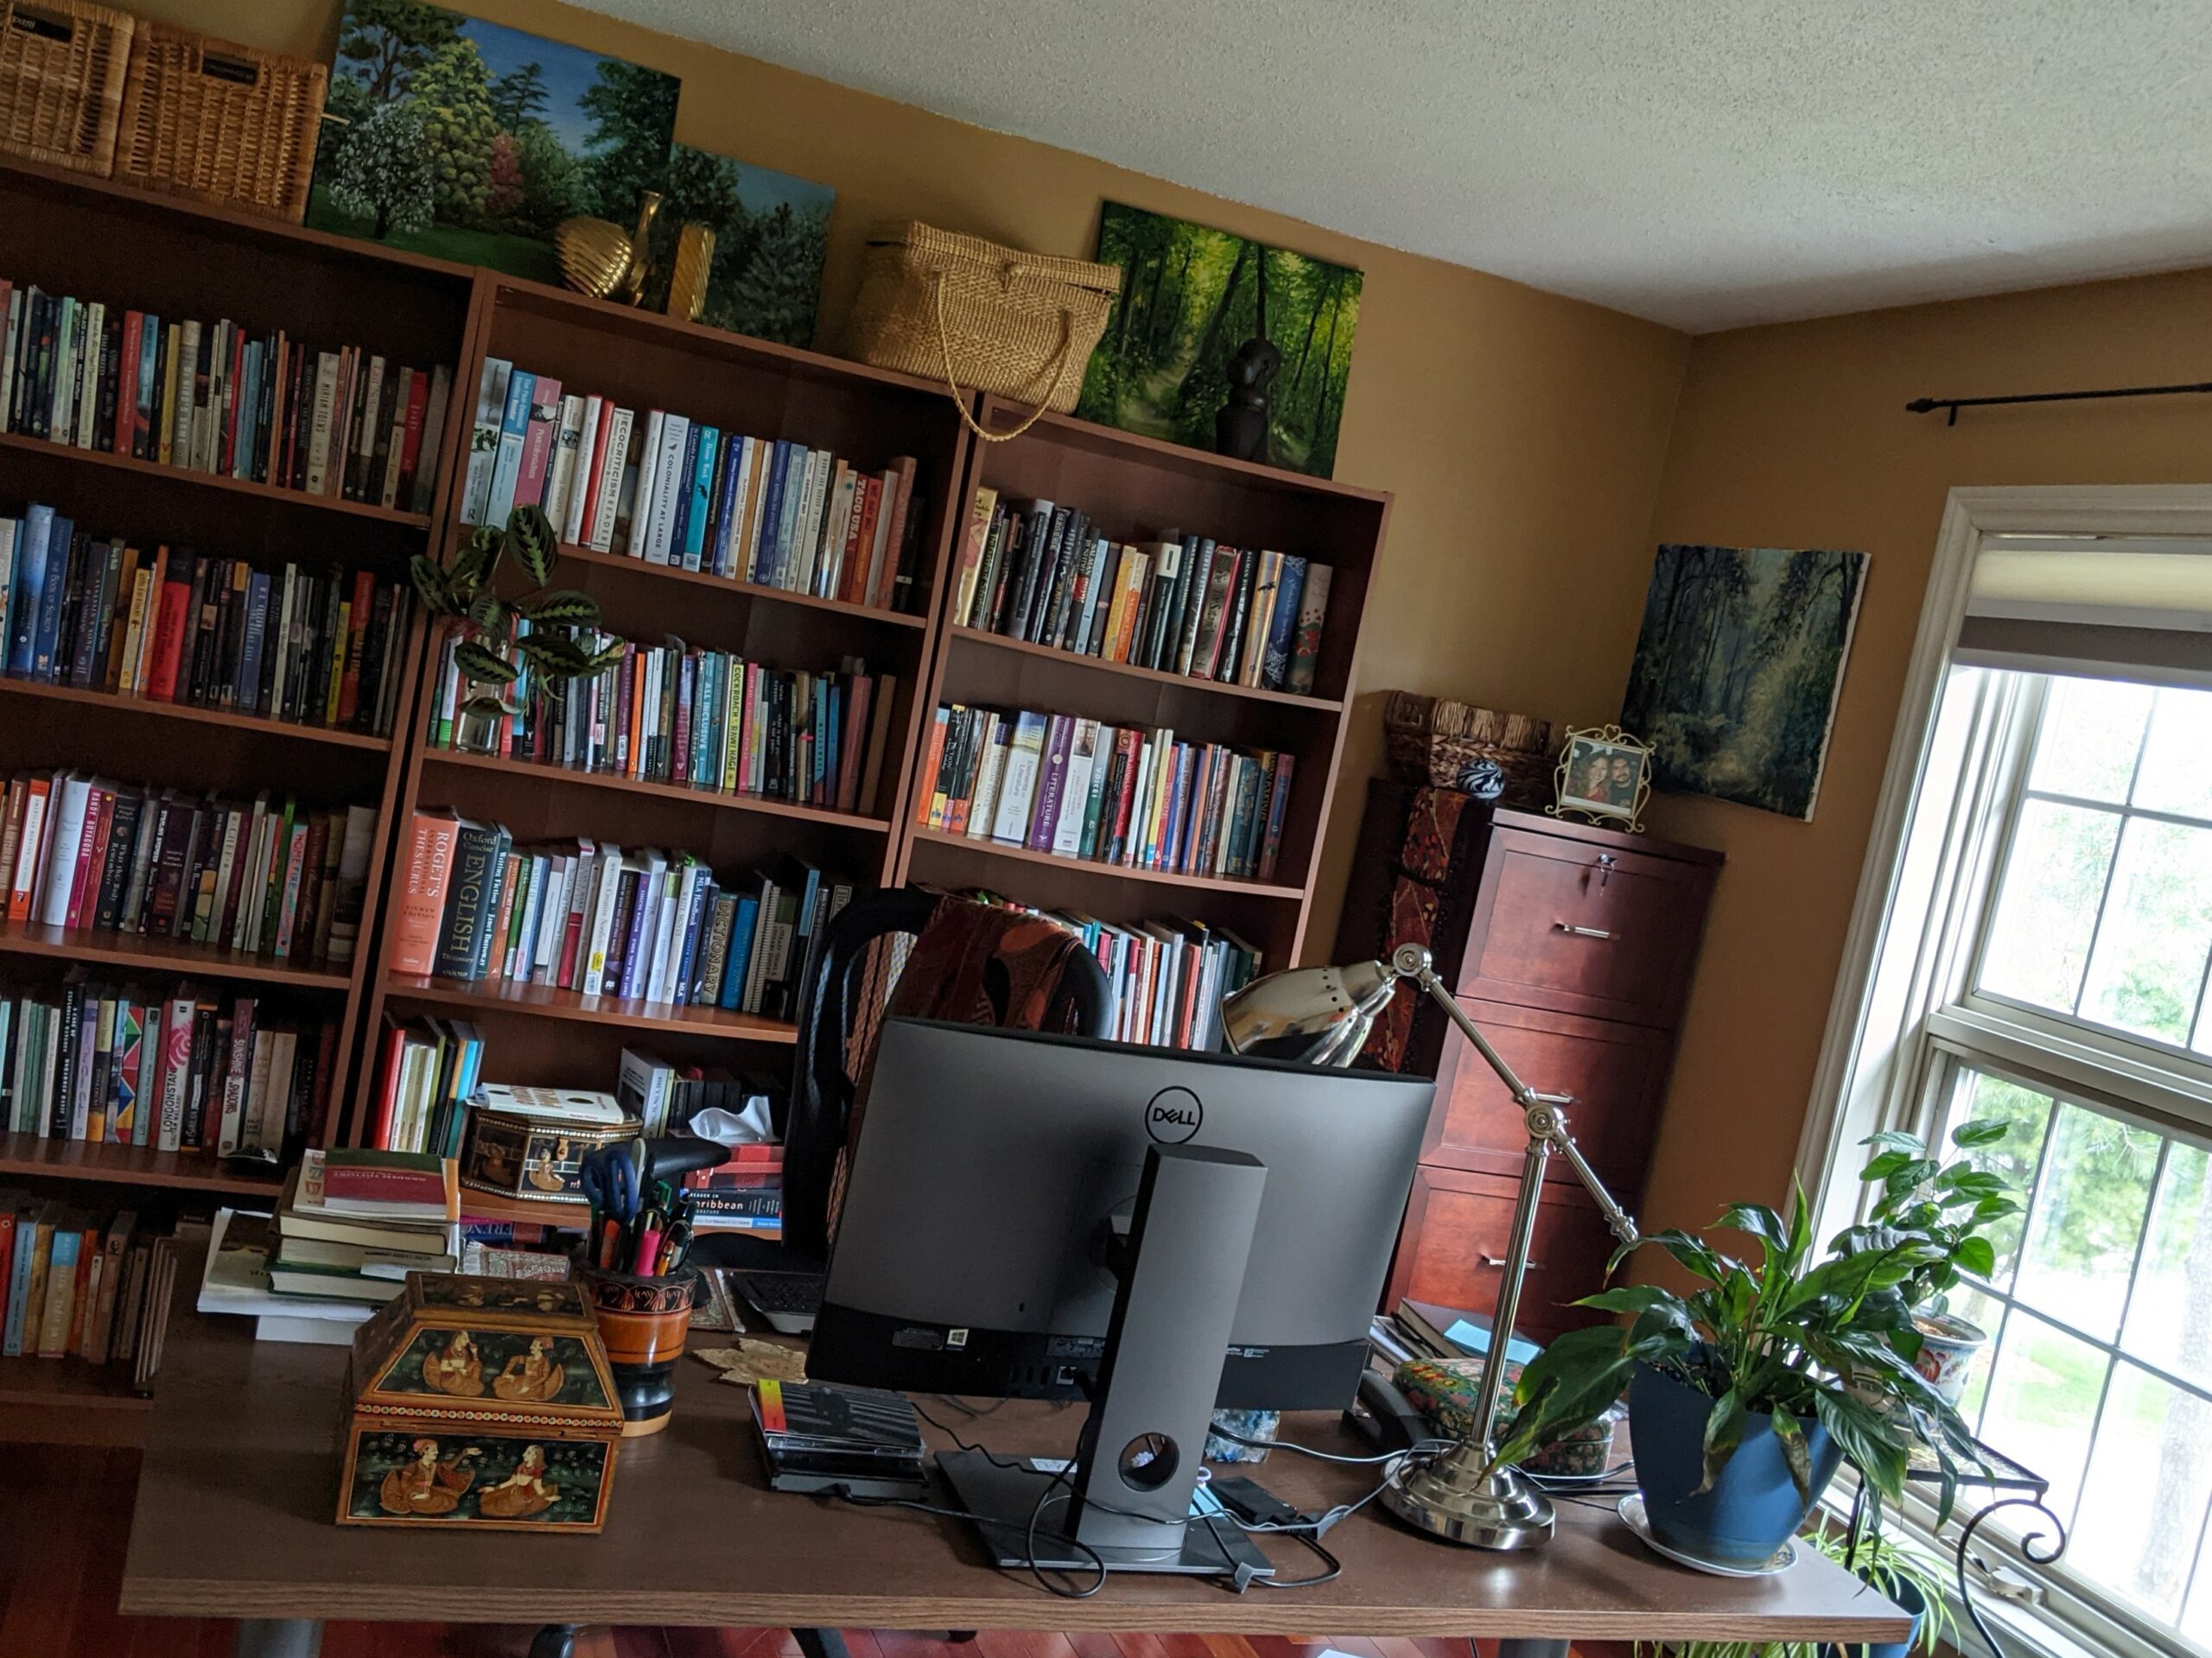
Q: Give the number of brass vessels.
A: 3